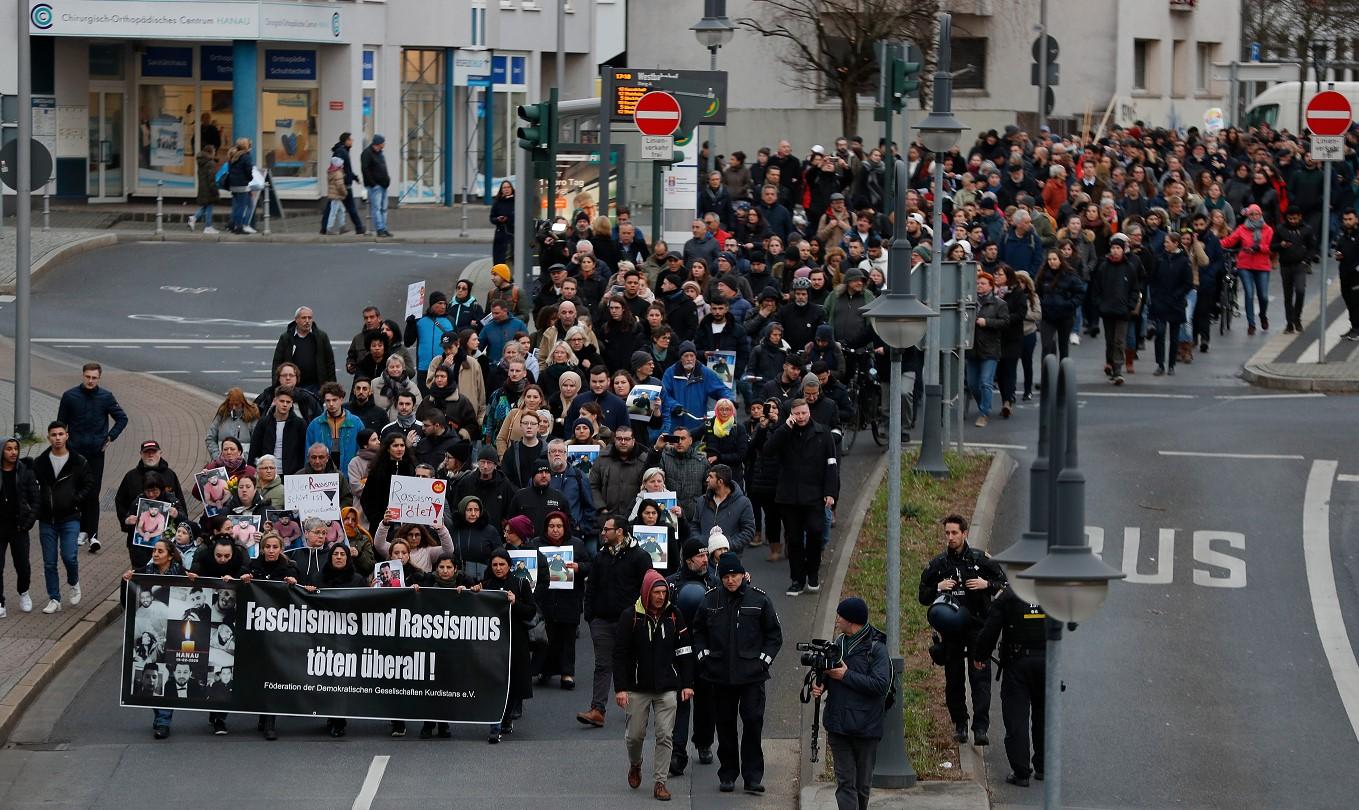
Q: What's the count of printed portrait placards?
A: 13